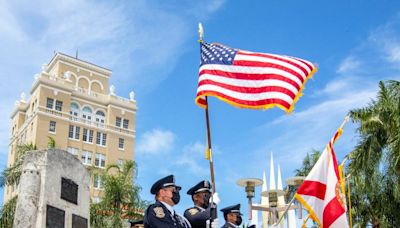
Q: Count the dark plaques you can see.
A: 3